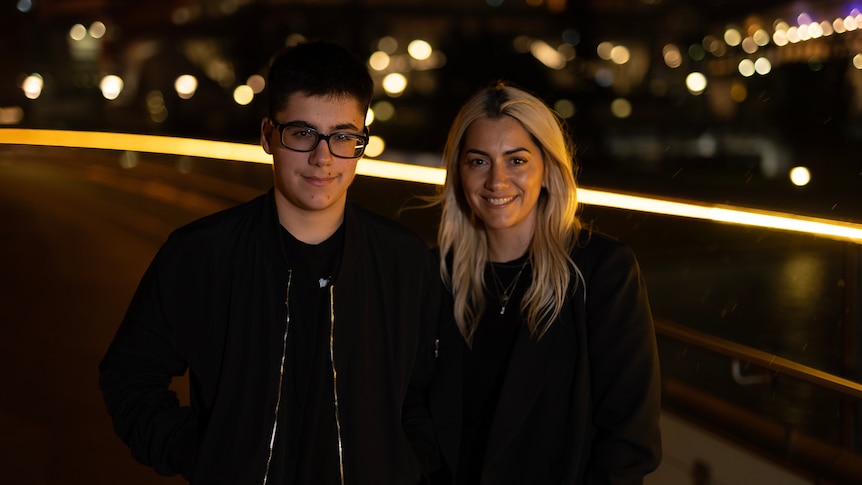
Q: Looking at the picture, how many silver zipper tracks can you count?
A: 2